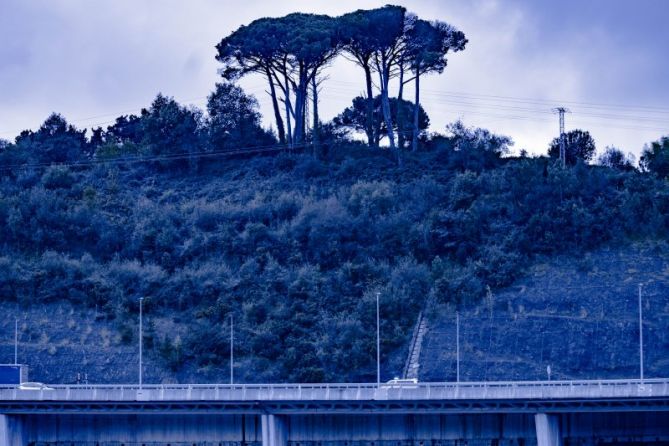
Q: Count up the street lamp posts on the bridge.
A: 6